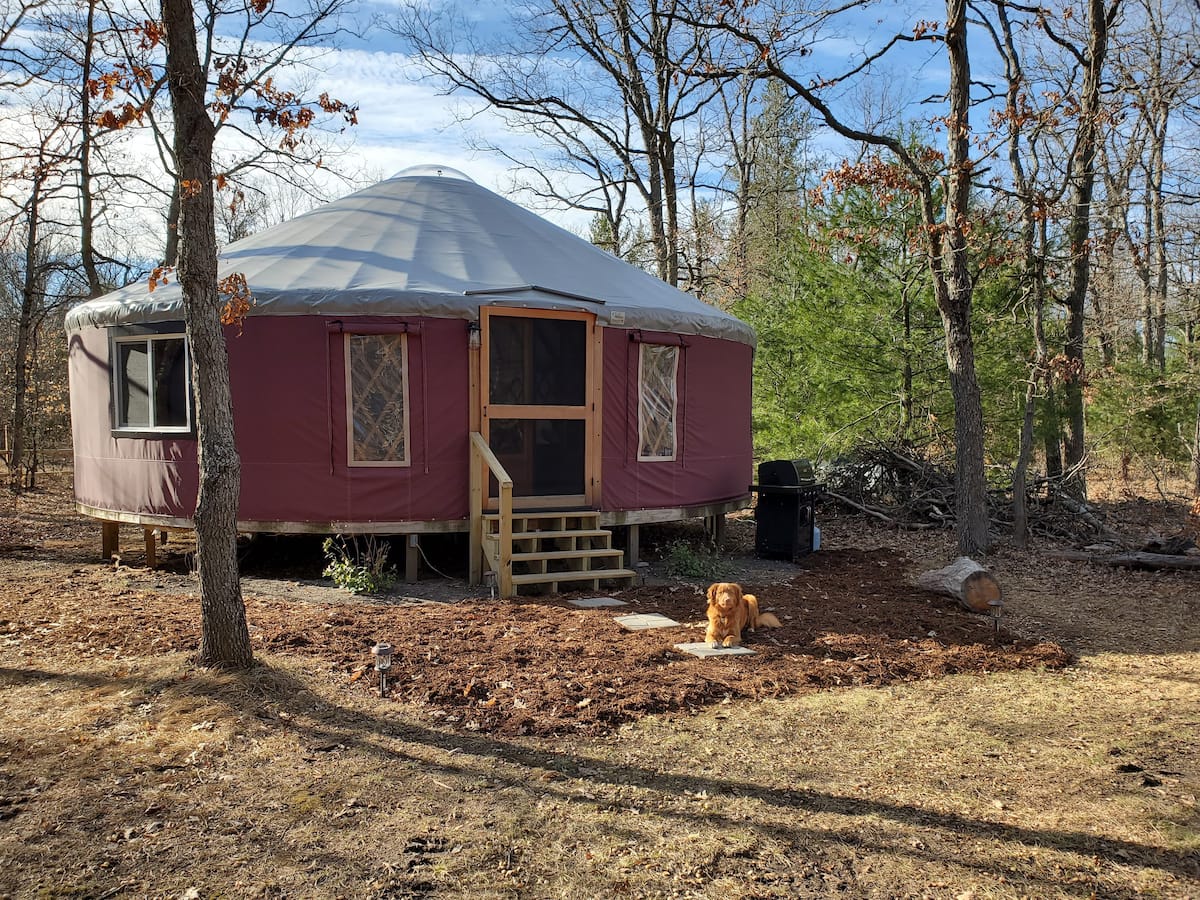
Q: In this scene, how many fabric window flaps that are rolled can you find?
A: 2